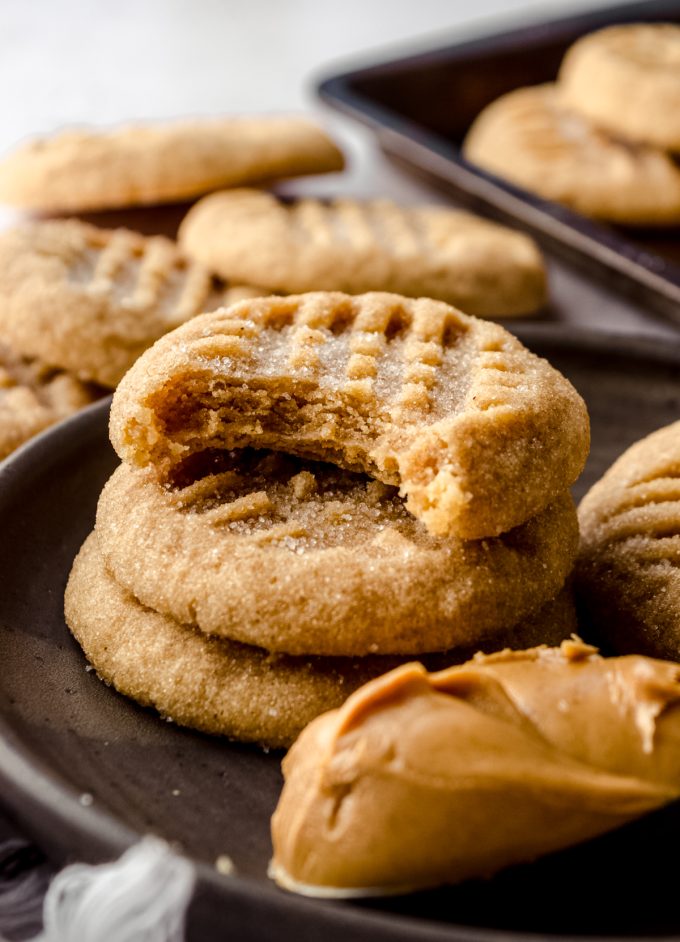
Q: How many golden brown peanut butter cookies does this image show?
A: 10